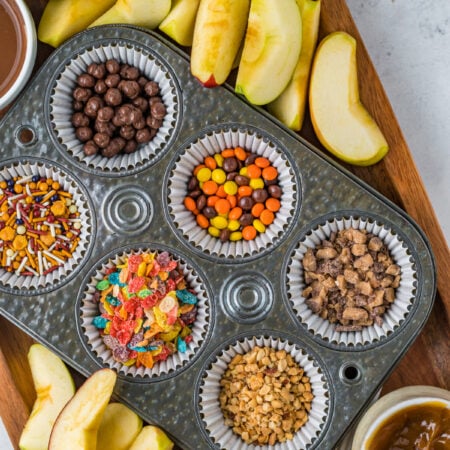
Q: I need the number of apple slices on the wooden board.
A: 11